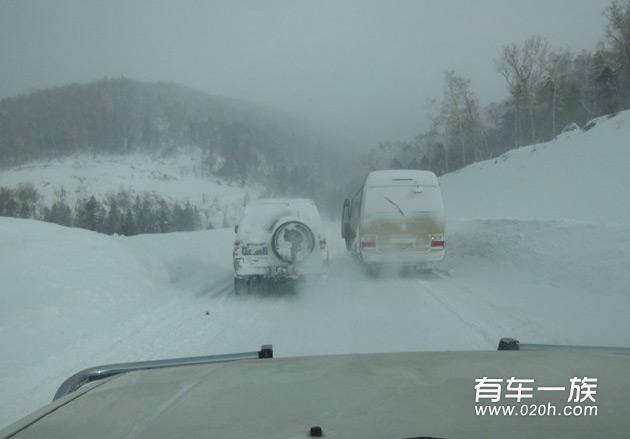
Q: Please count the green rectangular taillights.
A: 0